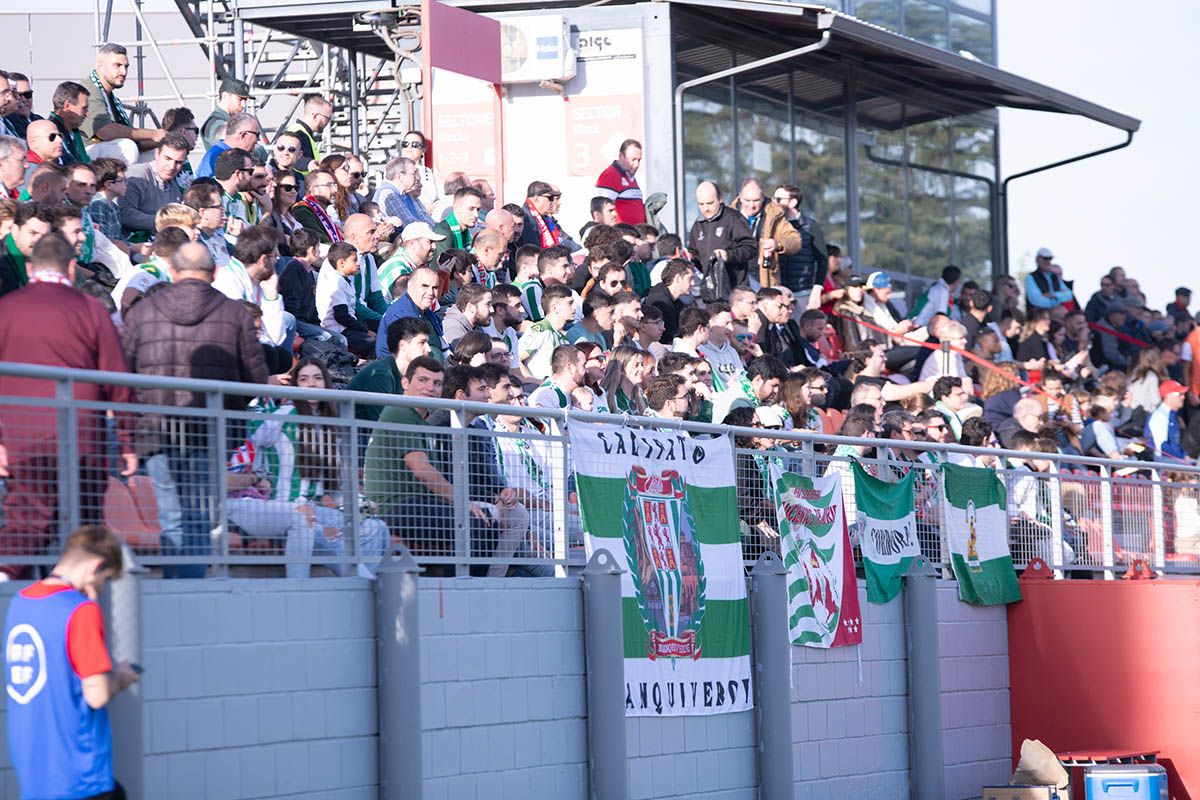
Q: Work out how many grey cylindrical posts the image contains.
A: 5